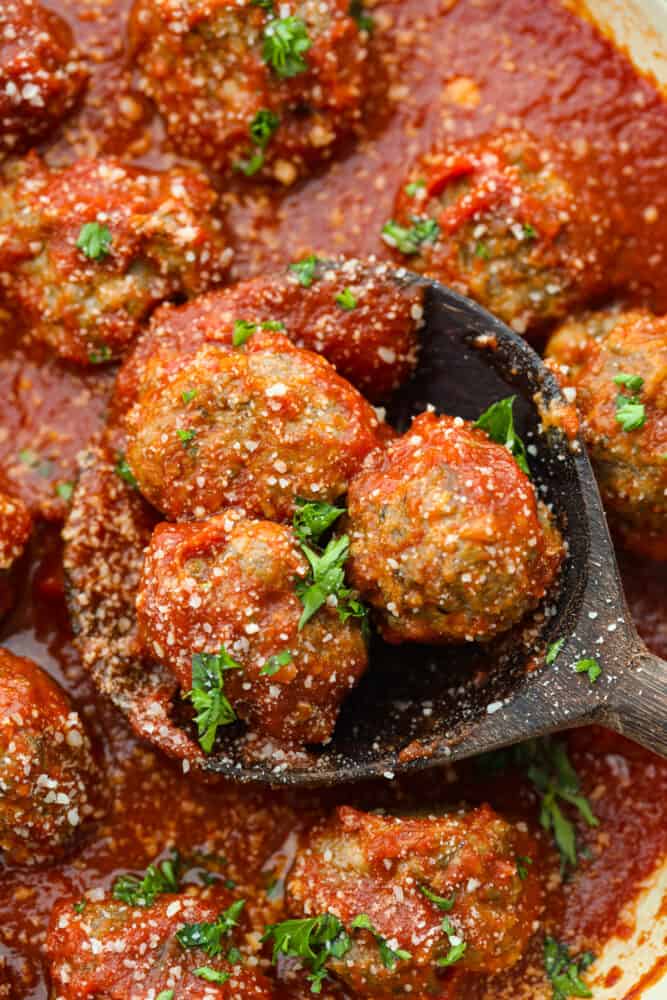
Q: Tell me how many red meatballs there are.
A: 12